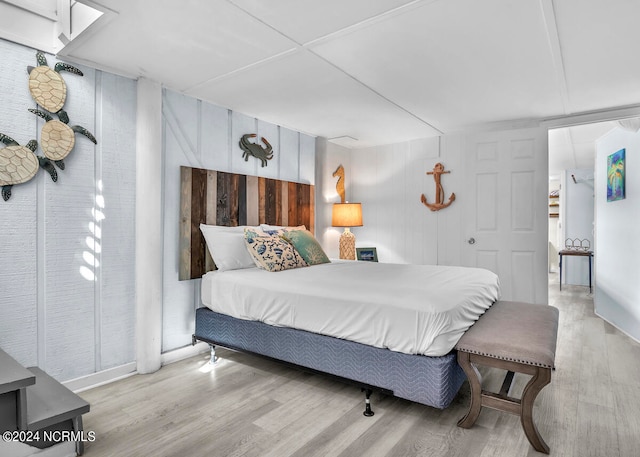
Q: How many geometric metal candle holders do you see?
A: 3